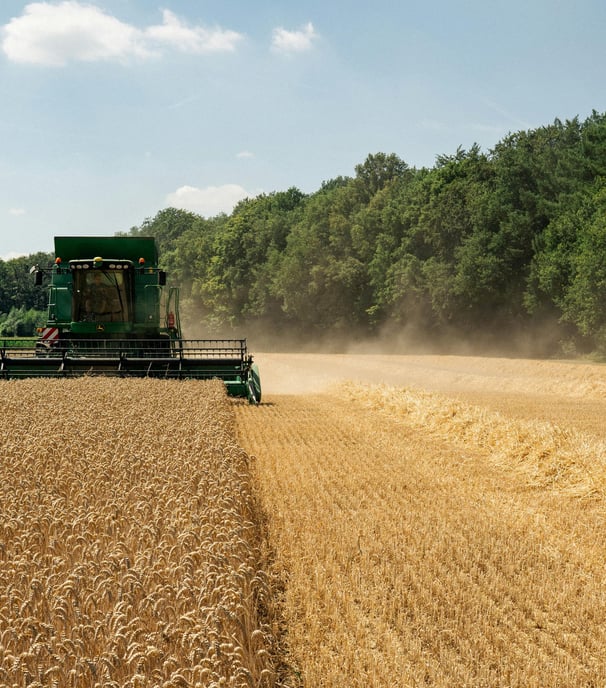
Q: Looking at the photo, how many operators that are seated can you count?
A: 1